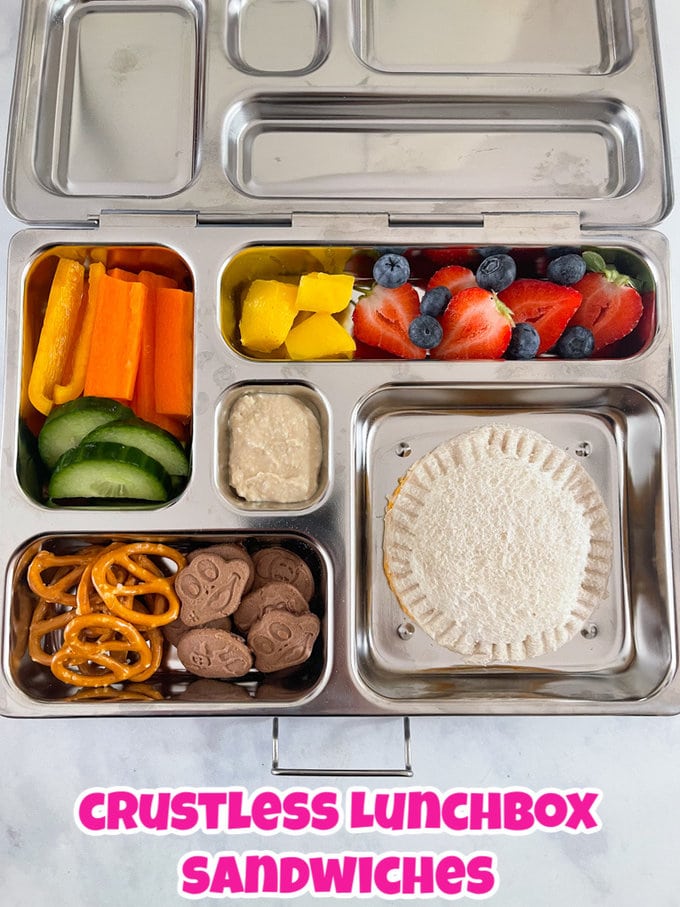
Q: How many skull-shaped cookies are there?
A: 2